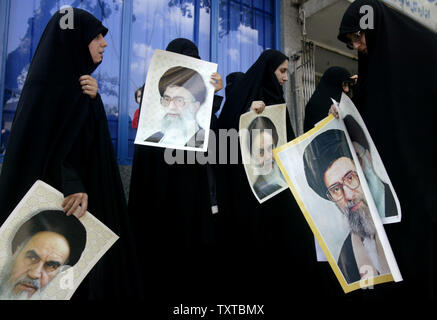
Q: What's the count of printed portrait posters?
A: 5